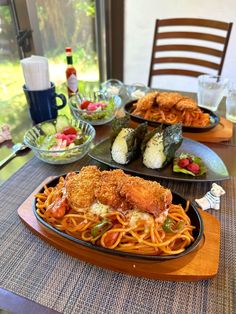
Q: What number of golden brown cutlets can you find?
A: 6